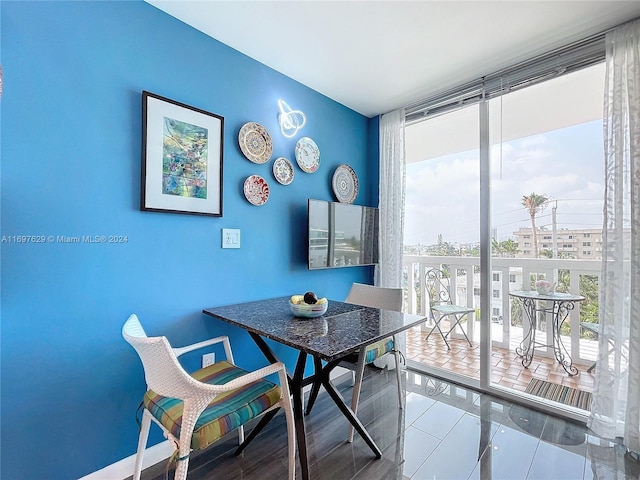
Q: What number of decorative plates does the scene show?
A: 5